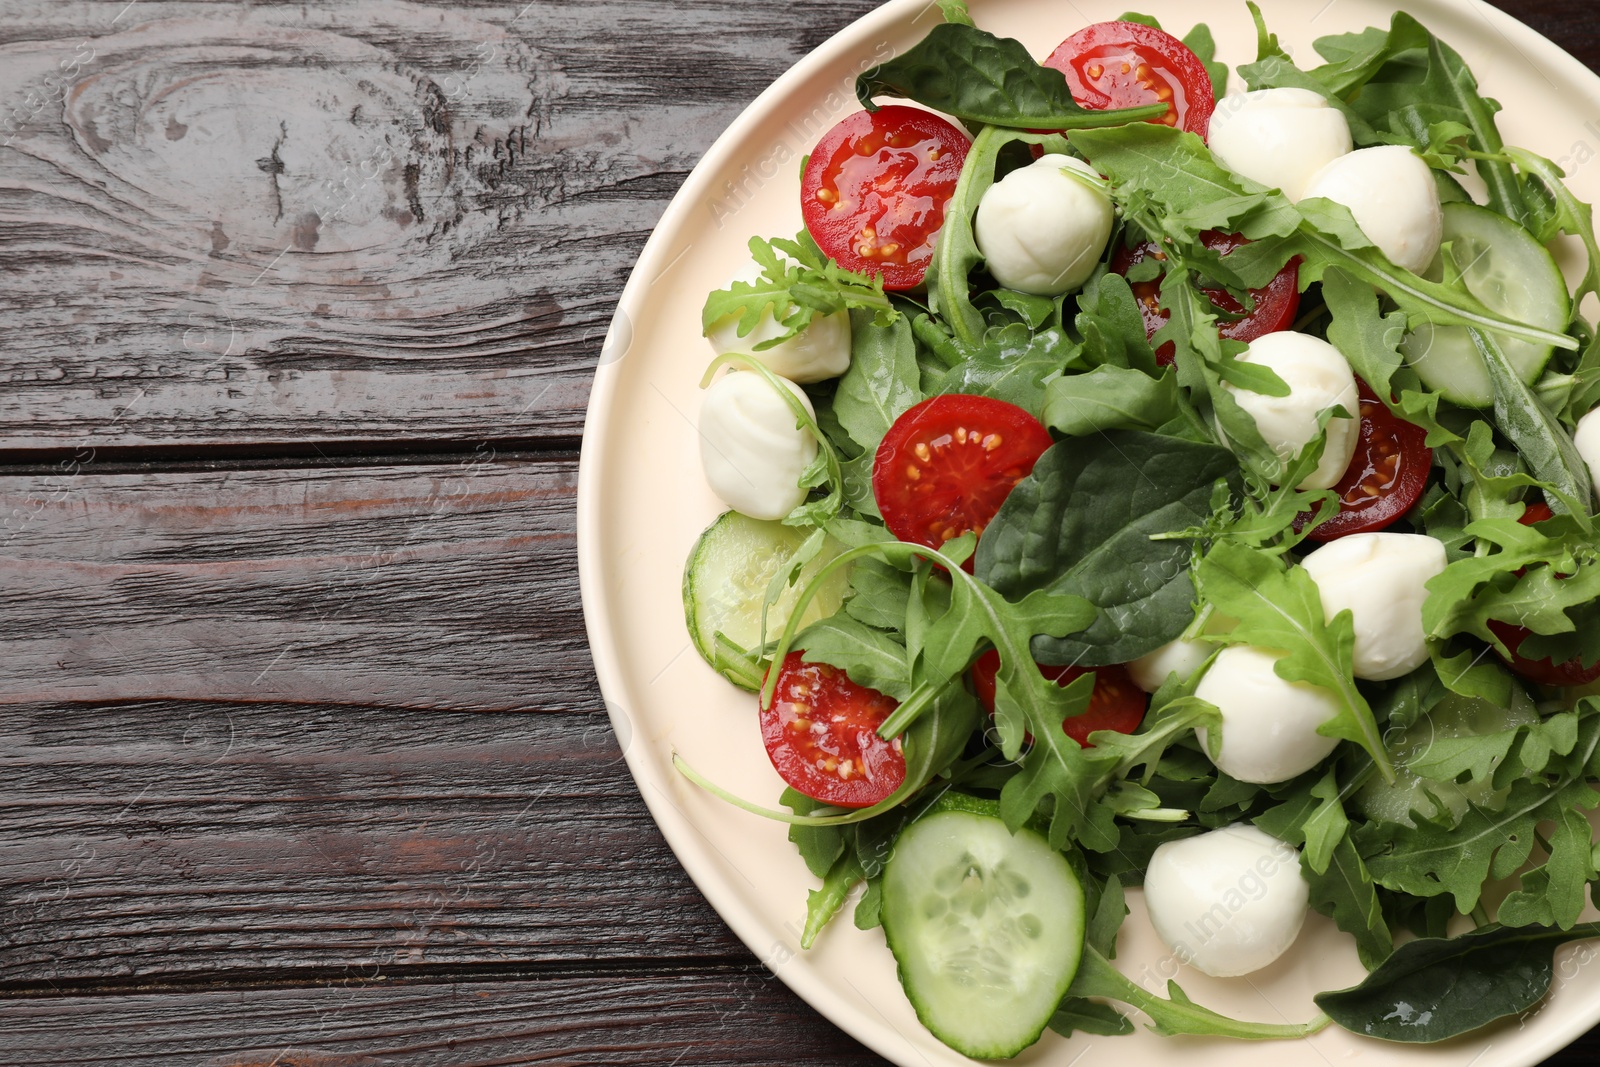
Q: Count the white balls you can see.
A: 11